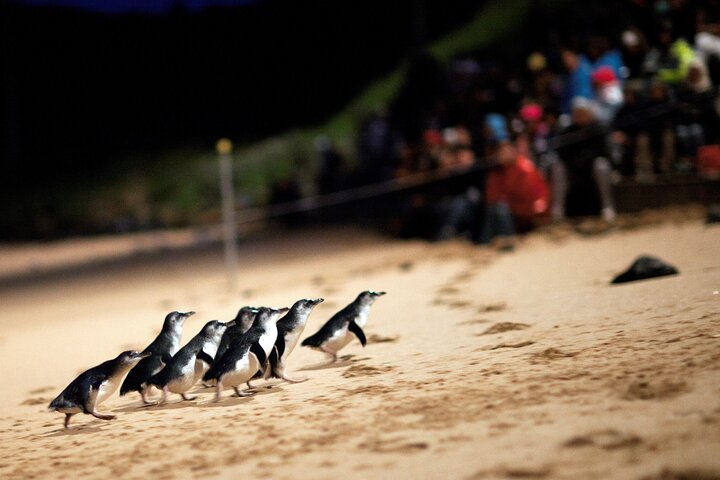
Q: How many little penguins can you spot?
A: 7